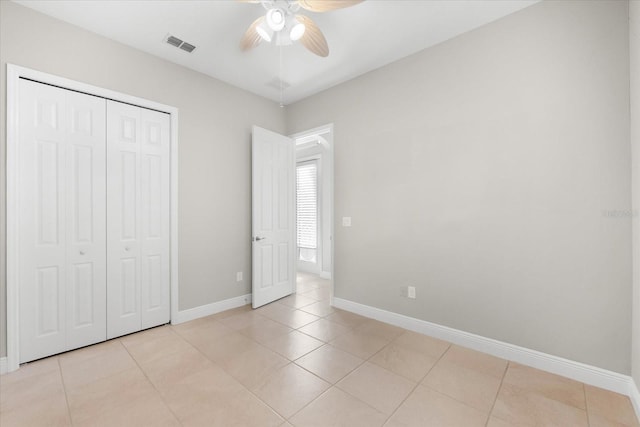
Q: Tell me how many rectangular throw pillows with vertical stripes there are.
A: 0